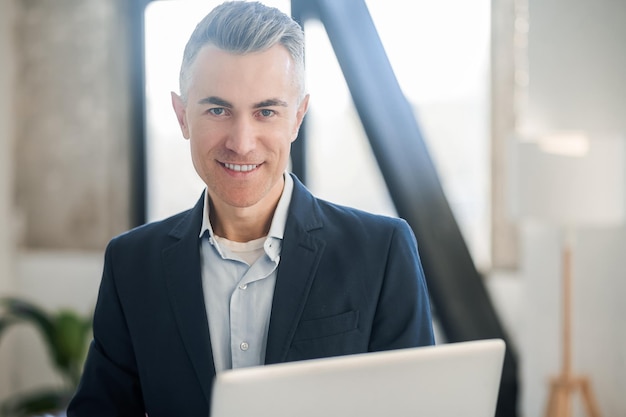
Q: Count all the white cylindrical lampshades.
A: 1